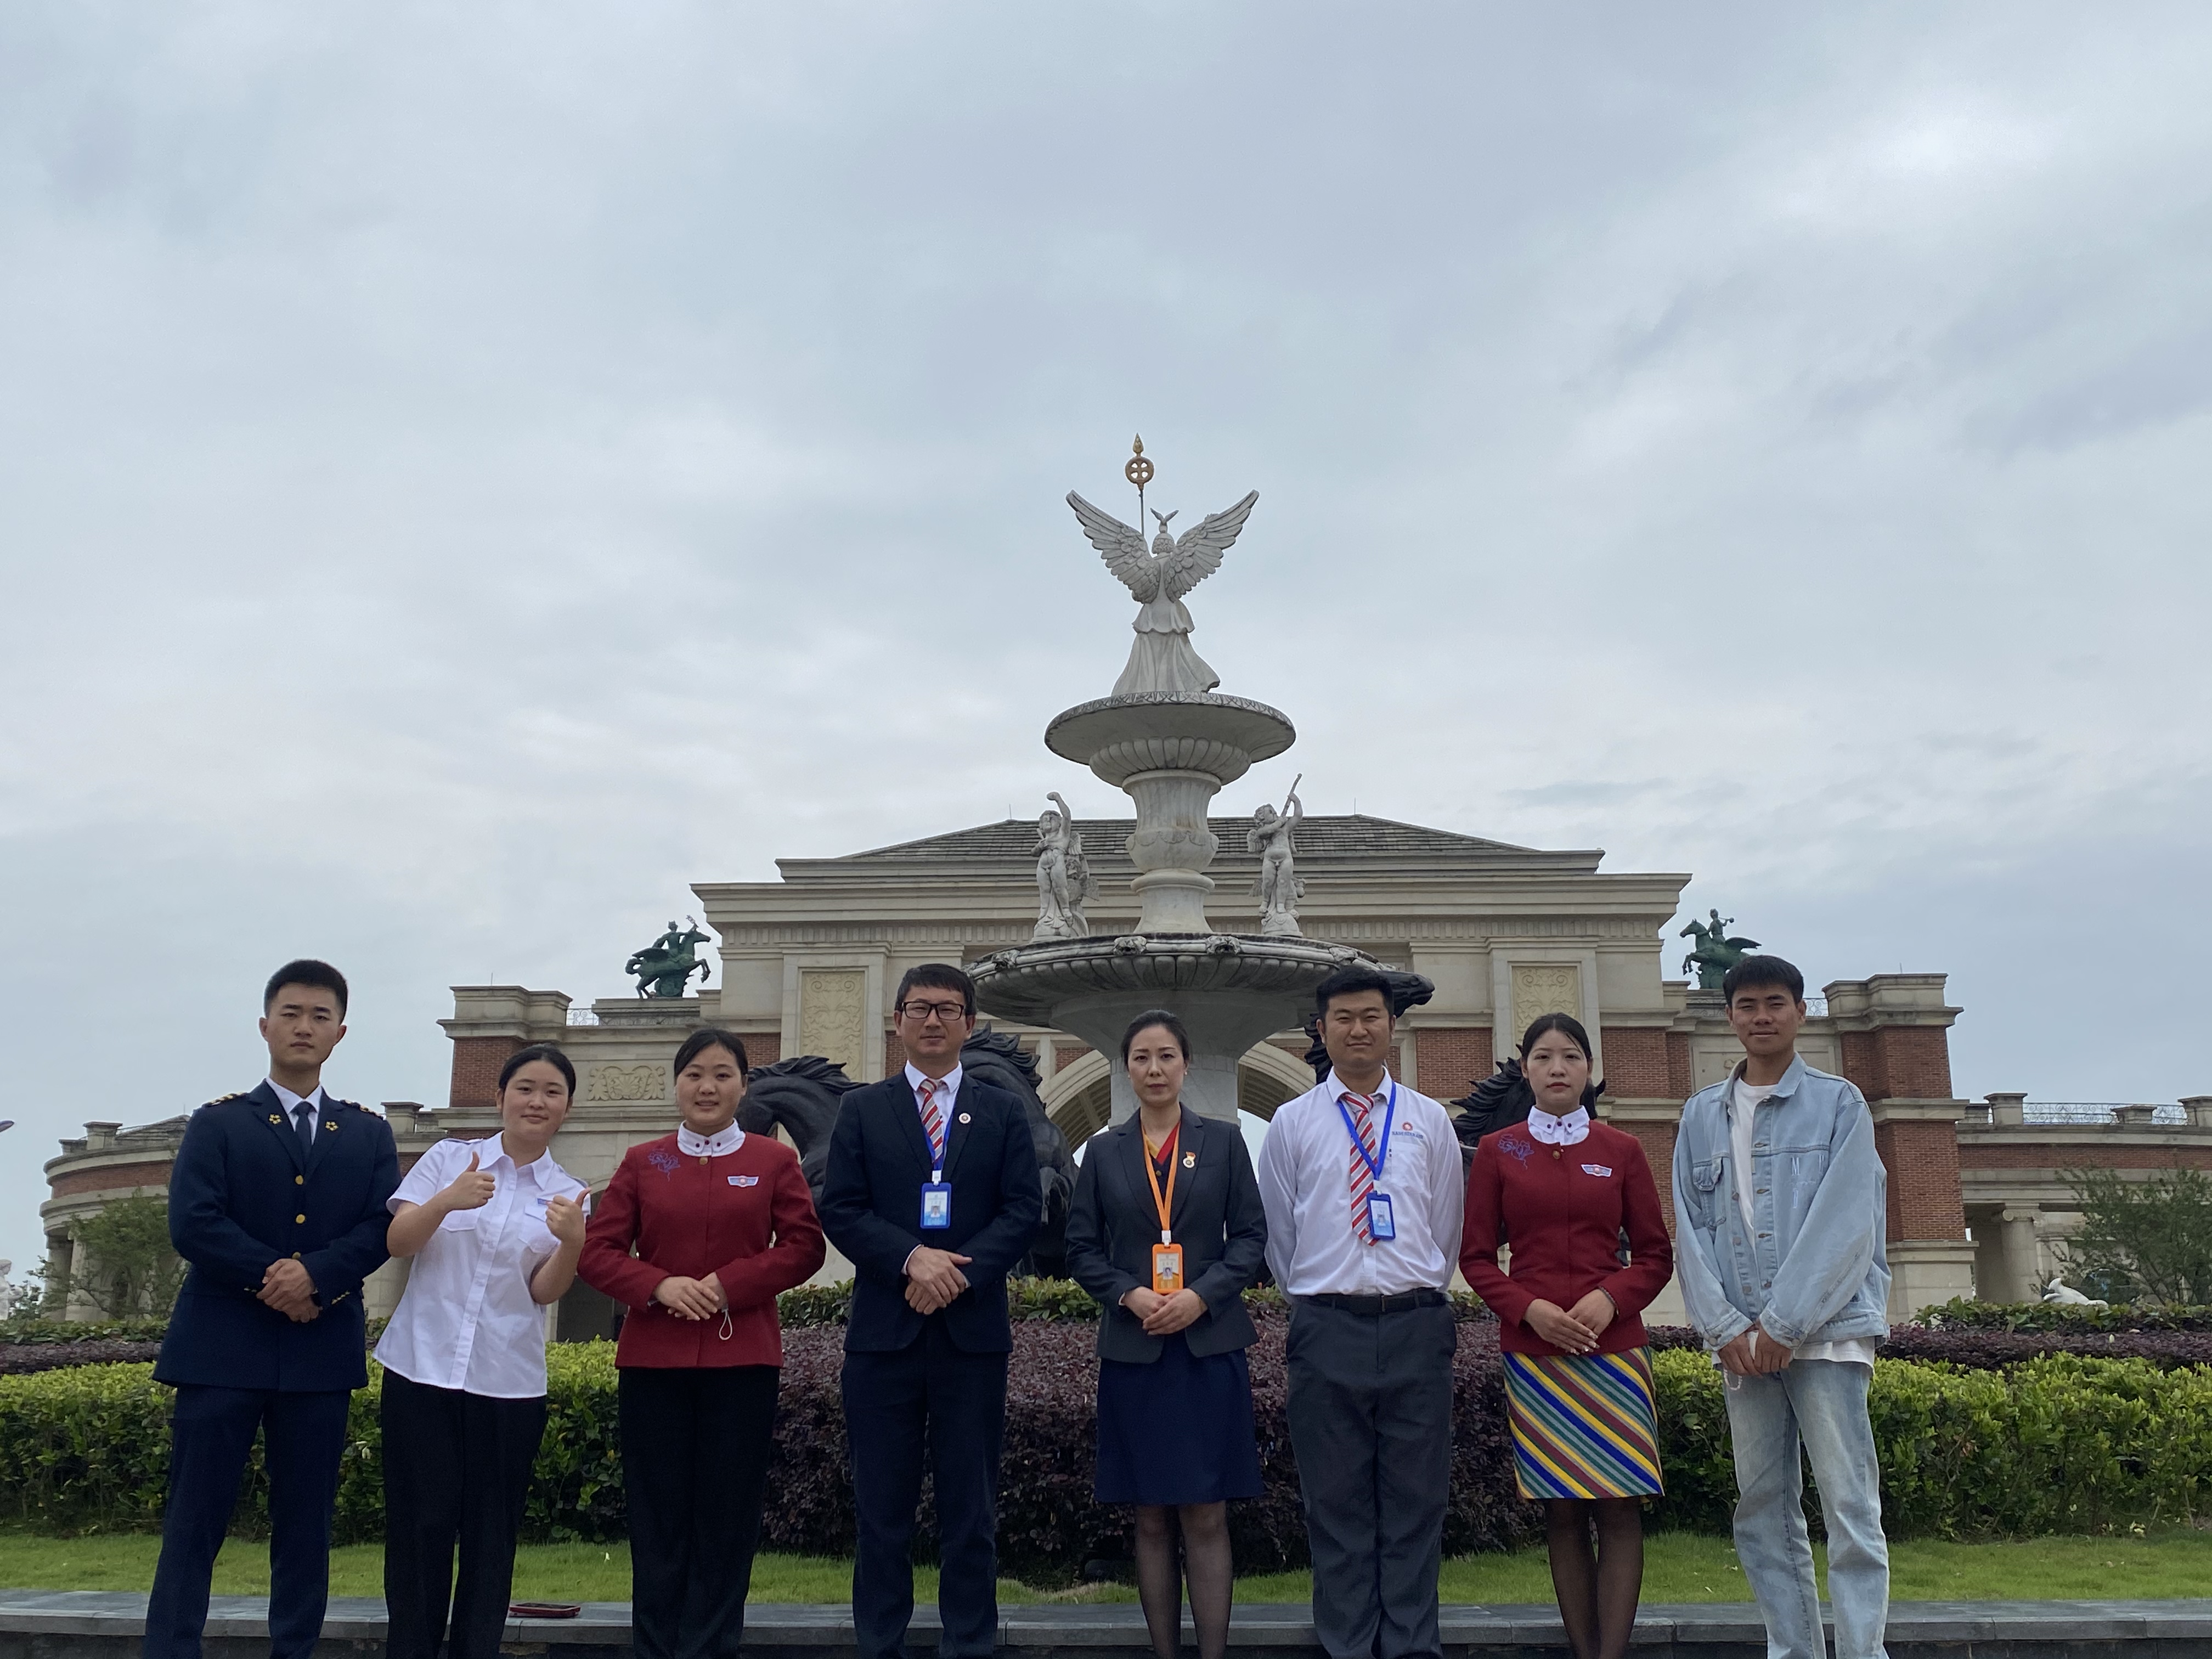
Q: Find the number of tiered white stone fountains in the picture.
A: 1